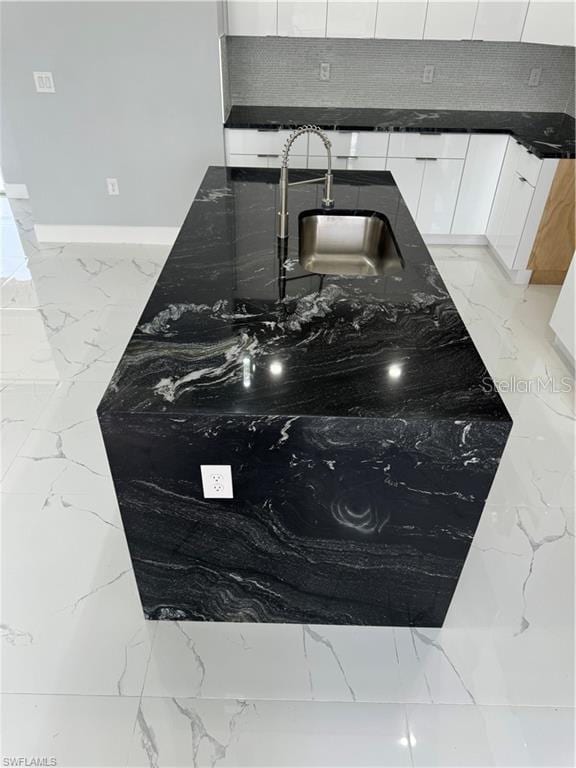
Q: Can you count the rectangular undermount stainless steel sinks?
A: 1